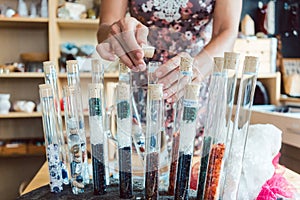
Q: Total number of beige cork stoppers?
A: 15